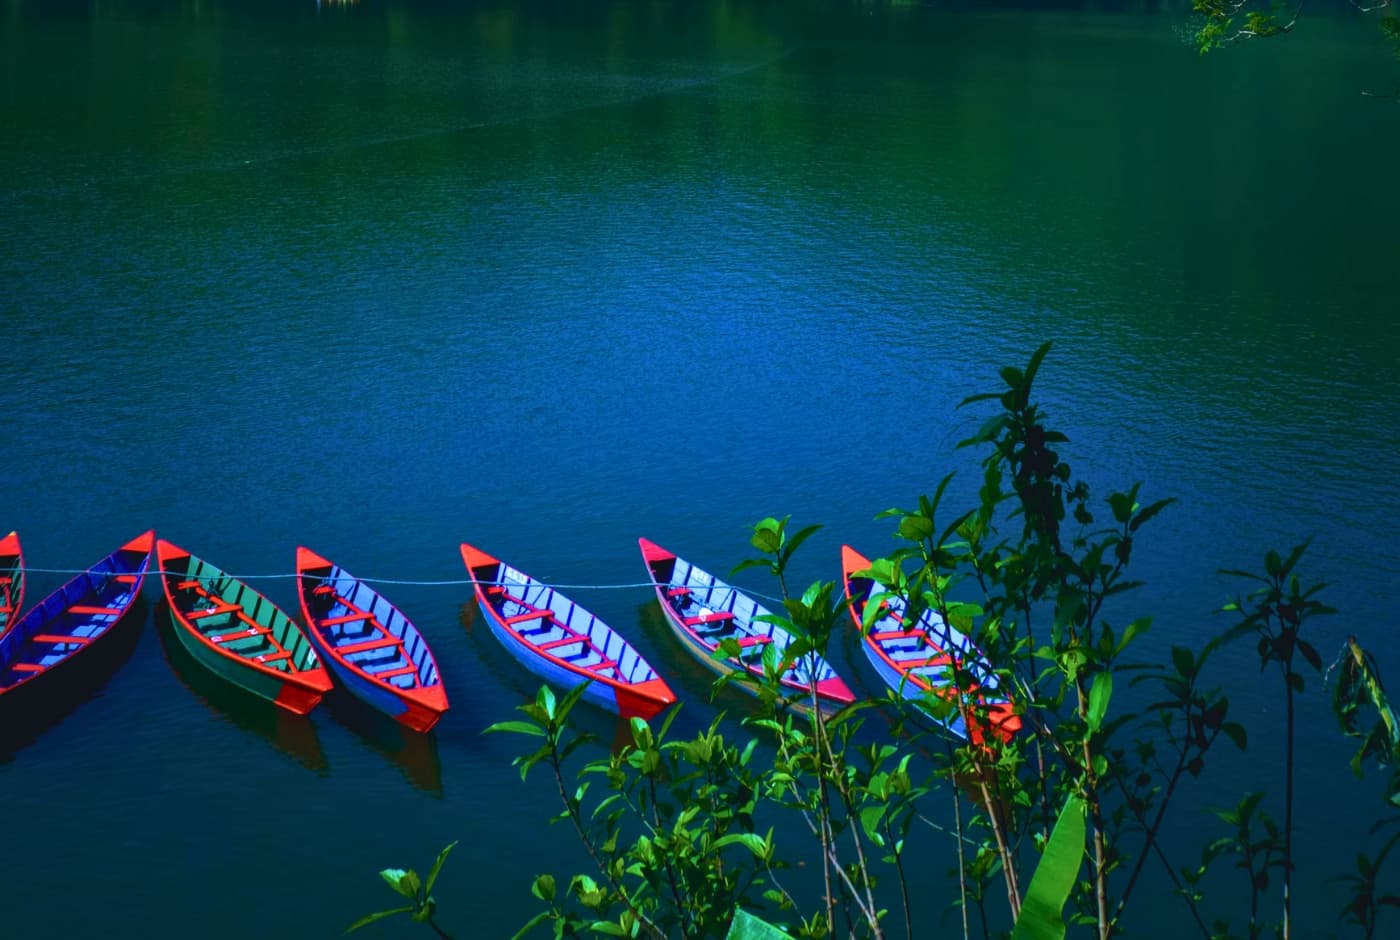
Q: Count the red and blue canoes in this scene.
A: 5